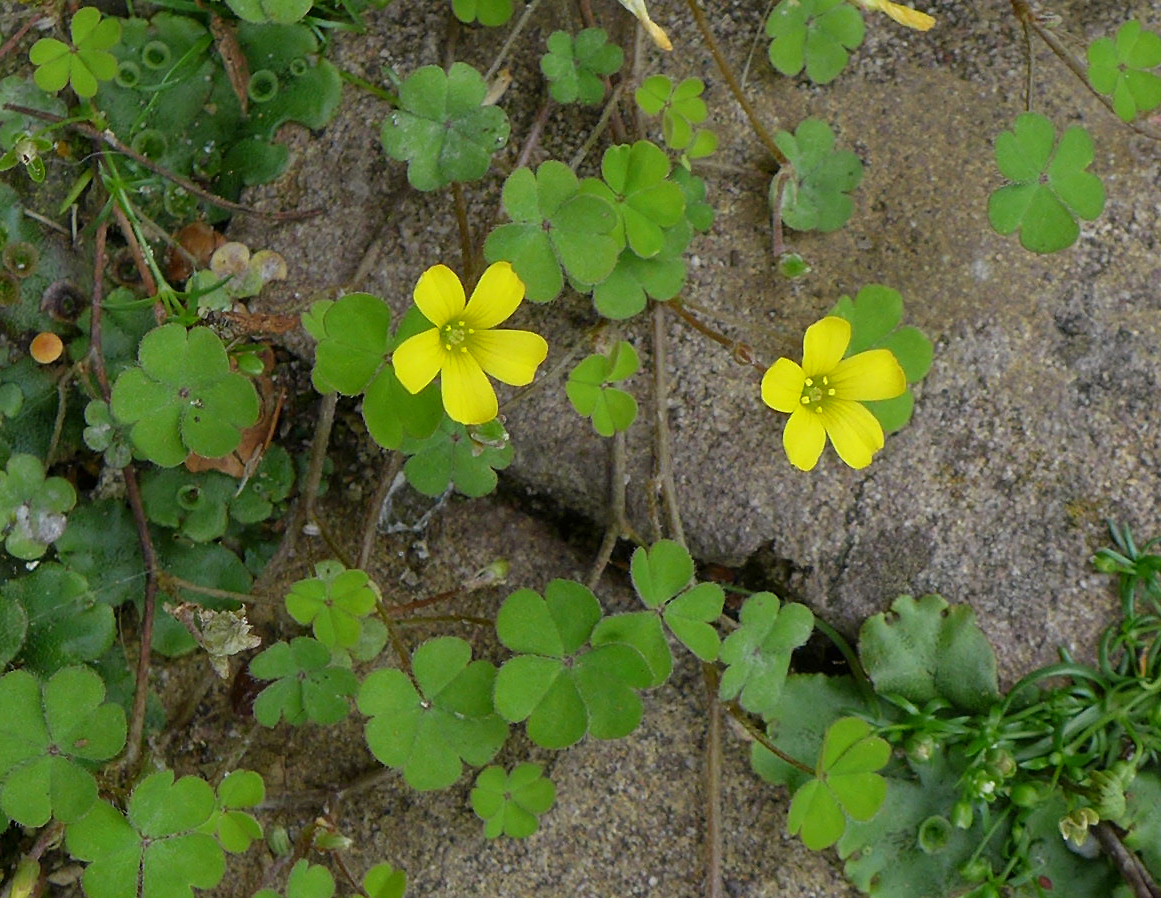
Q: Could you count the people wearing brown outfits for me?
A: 0